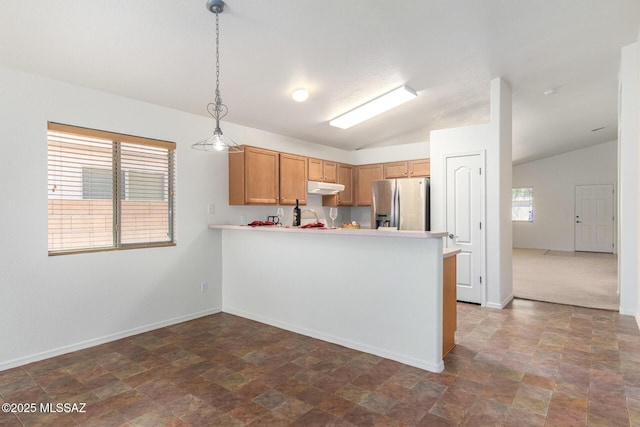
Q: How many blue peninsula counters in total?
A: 0